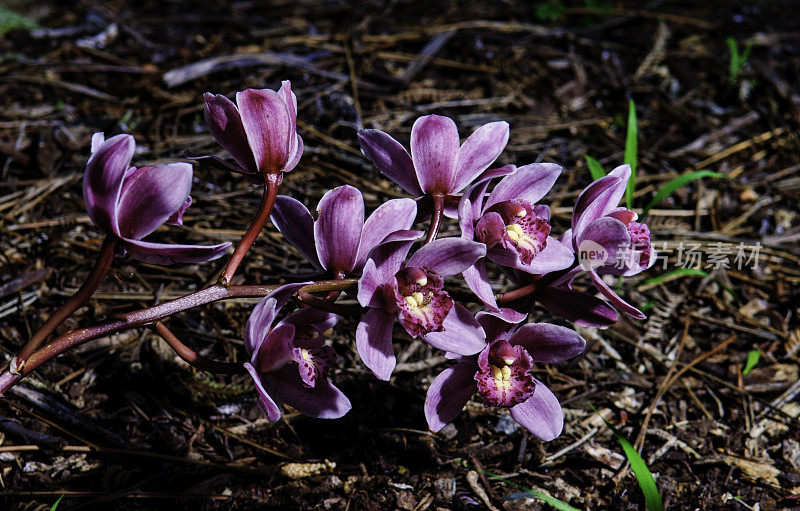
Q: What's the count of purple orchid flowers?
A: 9